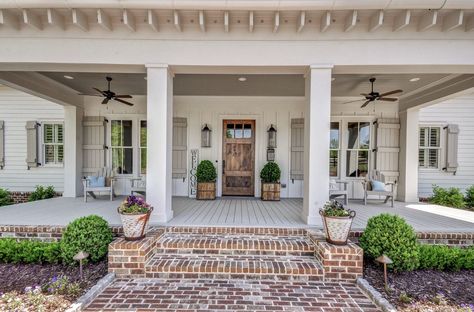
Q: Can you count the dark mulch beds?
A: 2